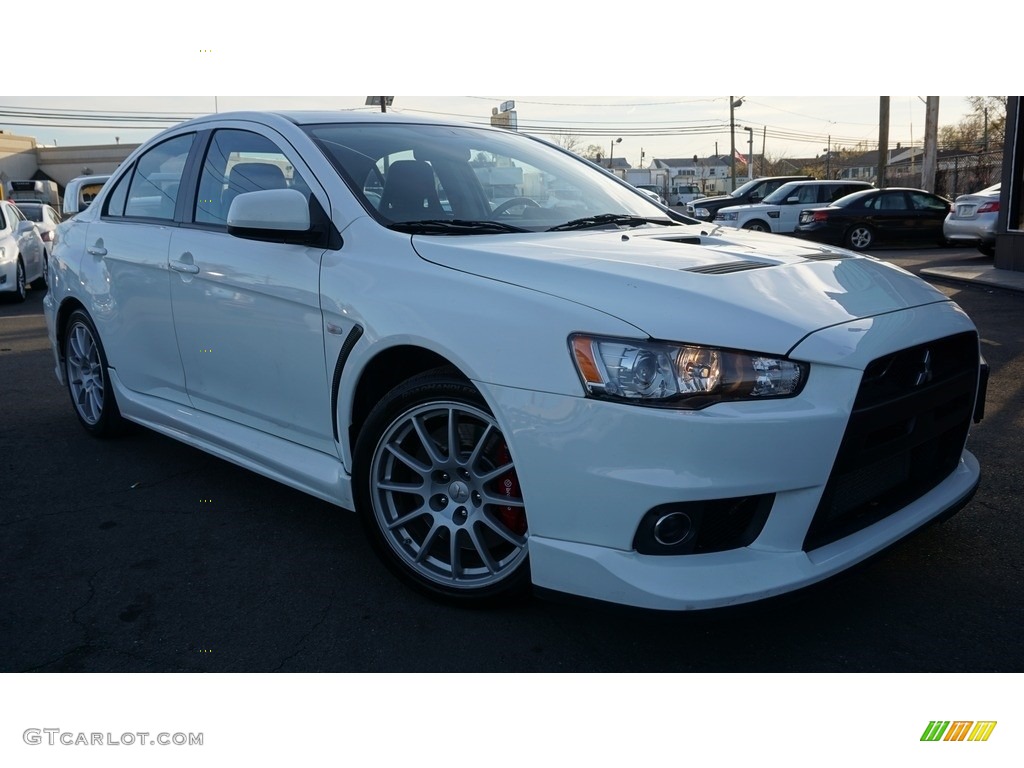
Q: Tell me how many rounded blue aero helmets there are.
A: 0